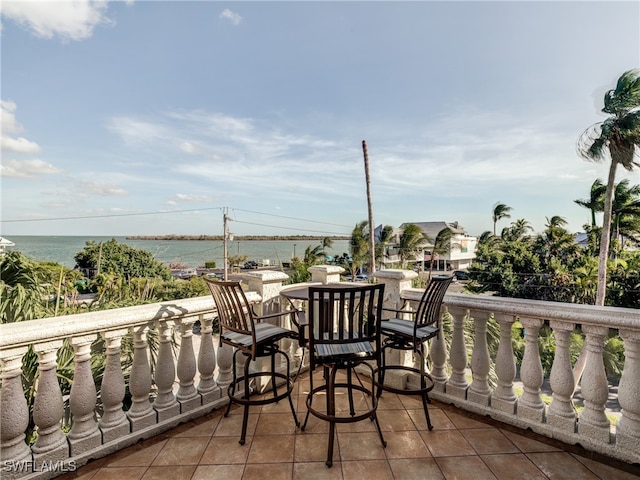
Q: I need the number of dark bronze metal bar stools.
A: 3